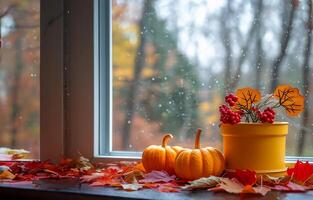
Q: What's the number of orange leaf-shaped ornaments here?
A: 2